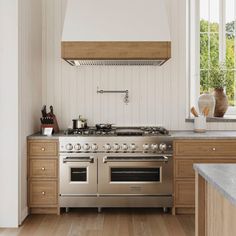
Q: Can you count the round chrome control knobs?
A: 11